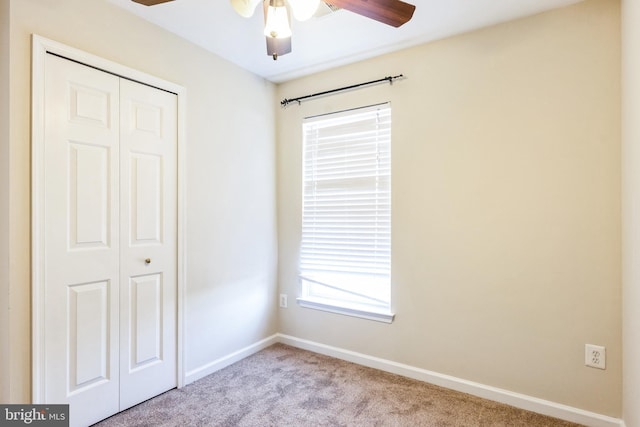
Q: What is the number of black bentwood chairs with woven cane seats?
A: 0